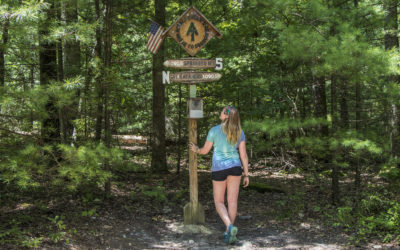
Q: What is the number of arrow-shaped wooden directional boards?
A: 2